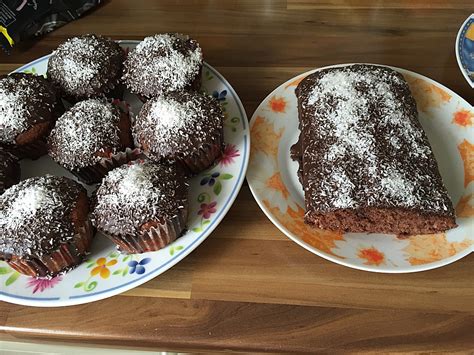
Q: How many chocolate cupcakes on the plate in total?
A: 8